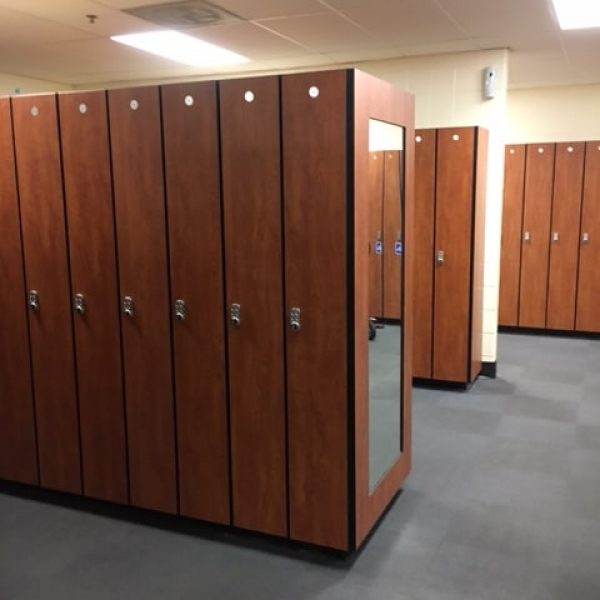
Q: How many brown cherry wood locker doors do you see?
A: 13